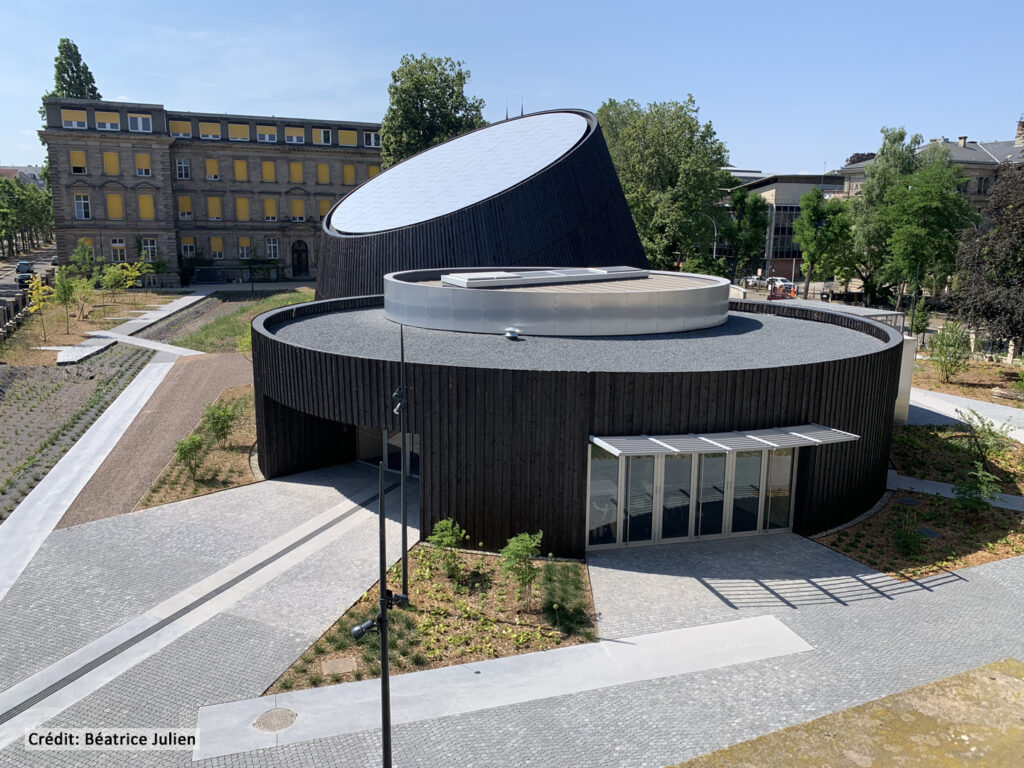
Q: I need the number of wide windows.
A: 11